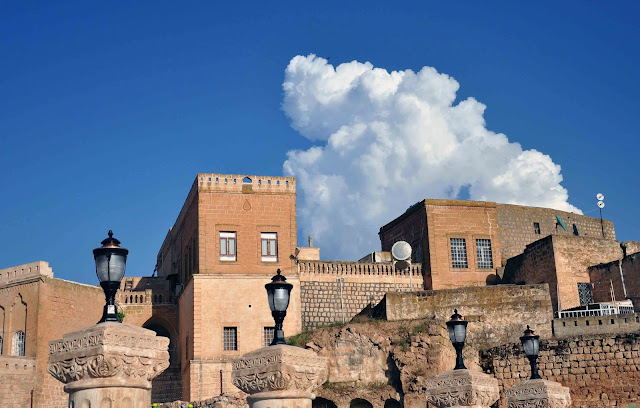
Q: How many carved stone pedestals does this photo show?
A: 4